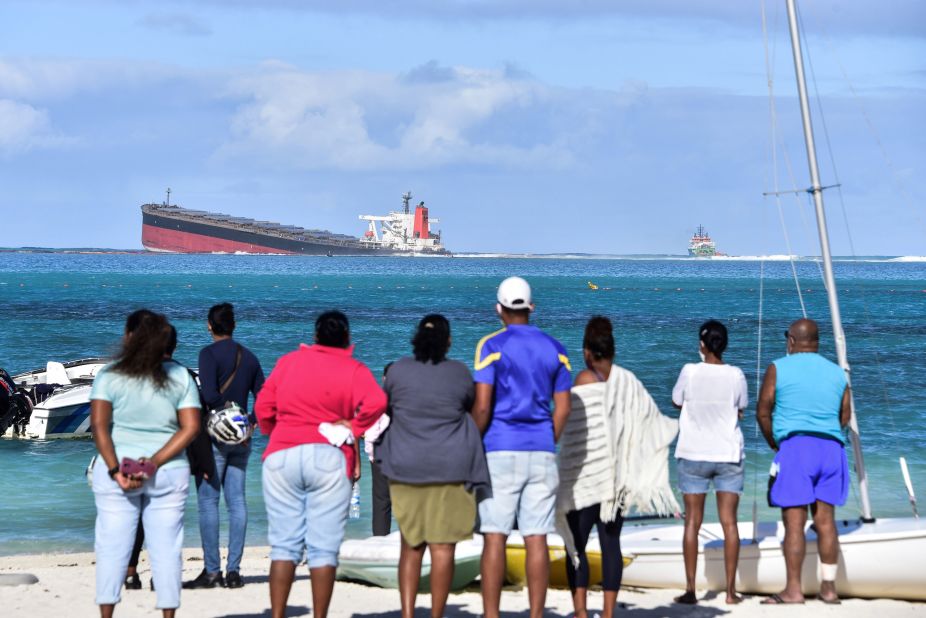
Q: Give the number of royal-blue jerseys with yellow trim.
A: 1